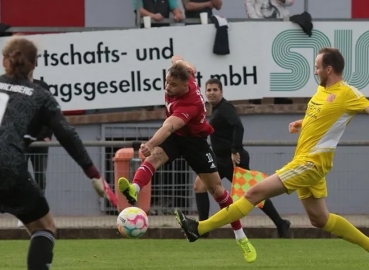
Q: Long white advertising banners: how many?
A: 1